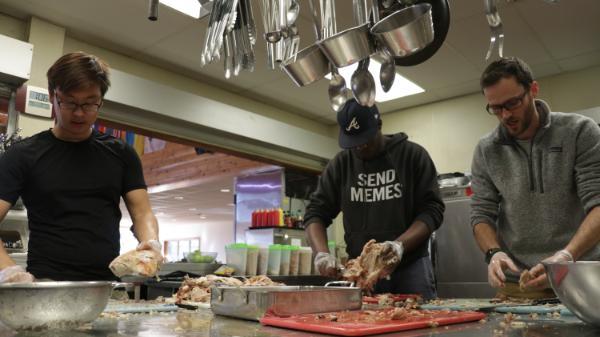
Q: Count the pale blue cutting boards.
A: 3